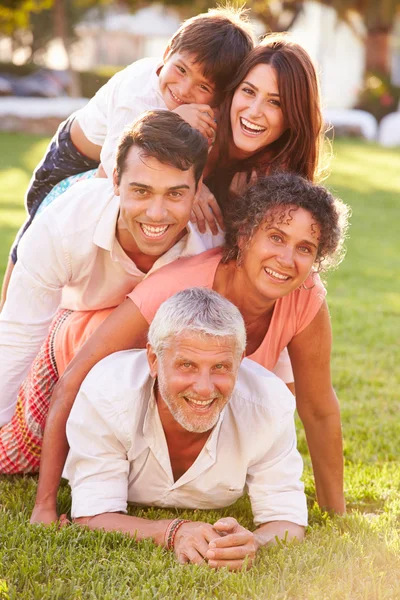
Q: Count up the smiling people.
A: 5